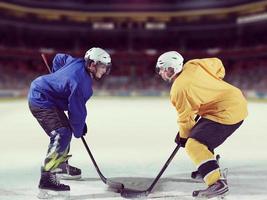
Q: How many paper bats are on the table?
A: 0